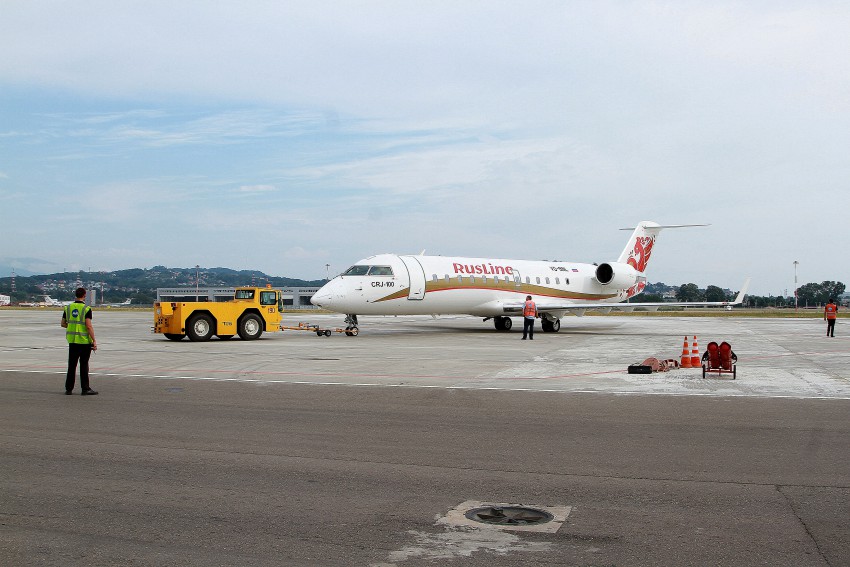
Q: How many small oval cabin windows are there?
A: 13